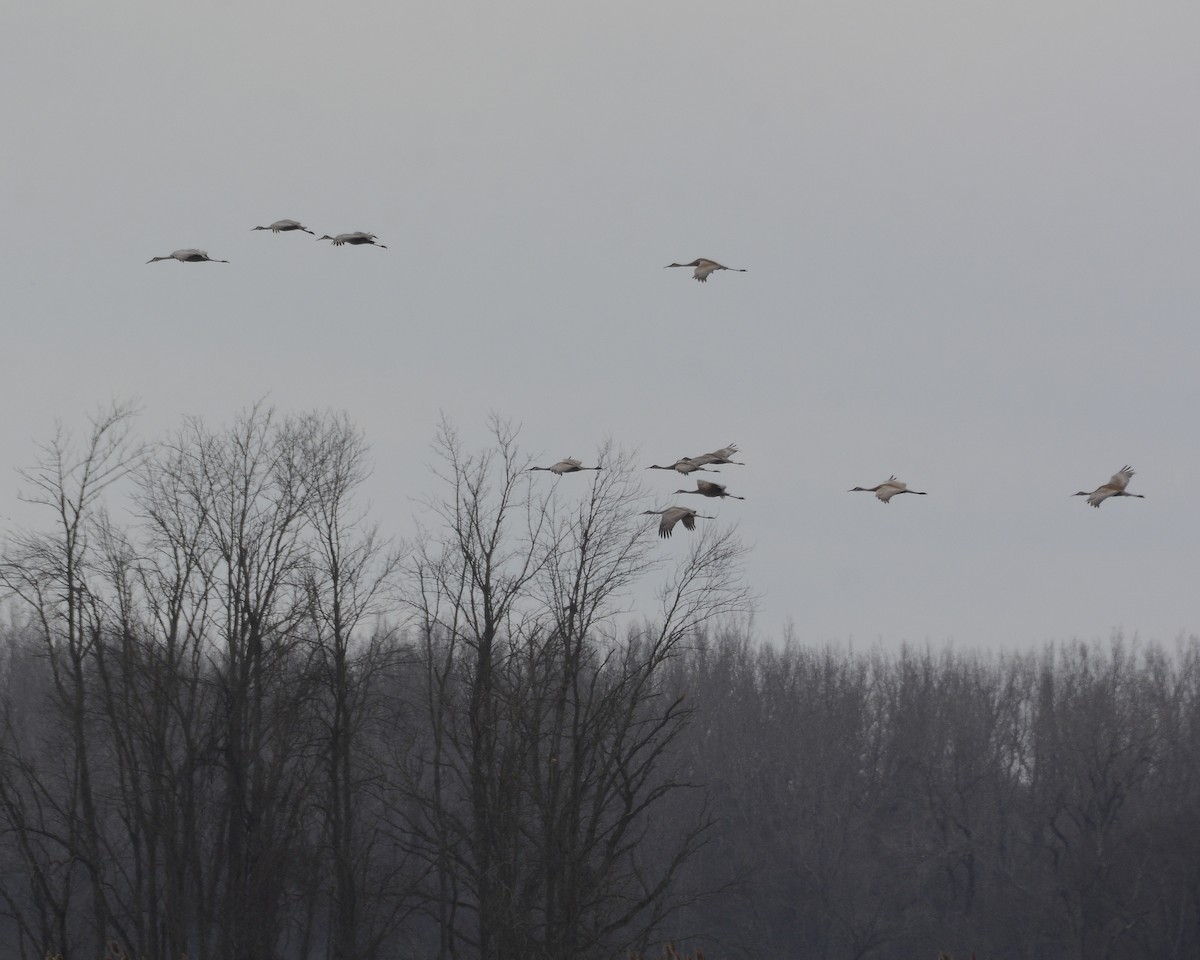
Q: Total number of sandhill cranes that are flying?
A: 11